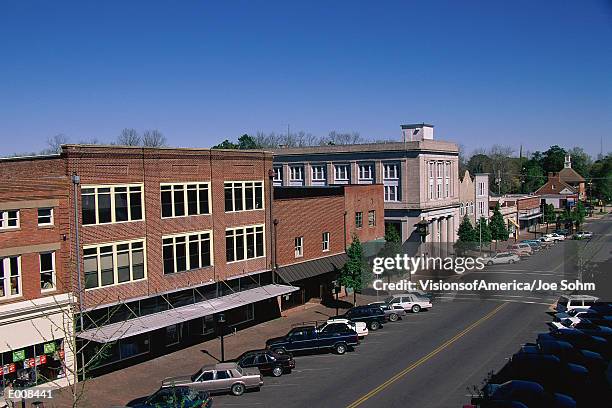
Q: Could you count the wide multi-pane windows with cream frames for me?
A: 6